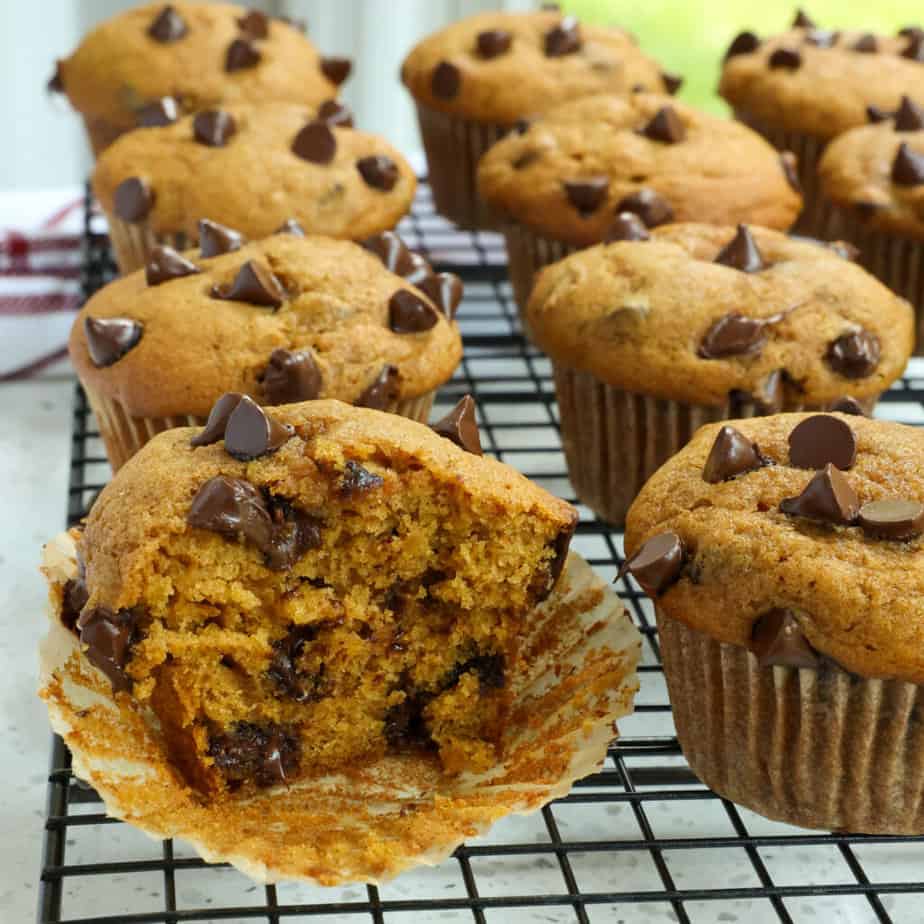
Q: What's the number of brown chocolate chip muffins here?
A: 10